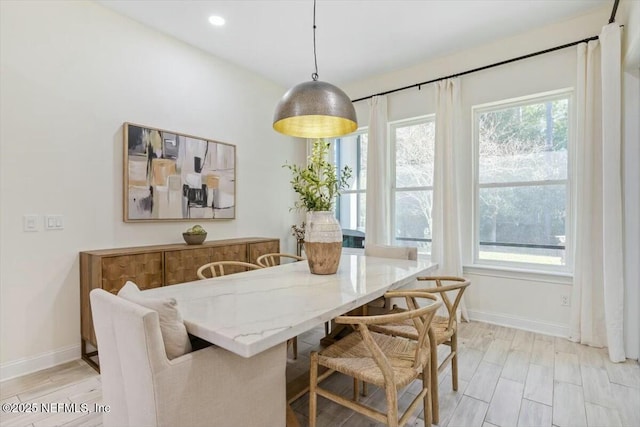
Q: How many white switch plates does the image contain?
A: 2